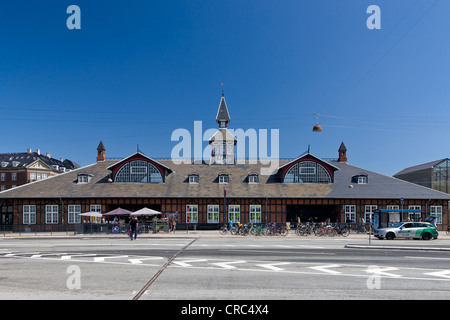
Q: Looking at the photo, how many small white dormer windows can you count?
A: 5